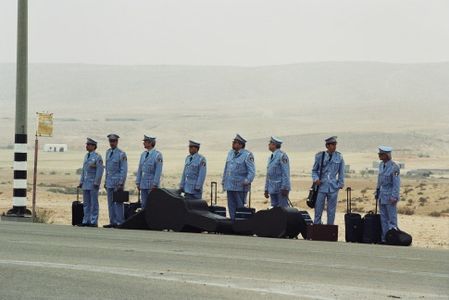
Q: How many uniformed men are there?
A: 8